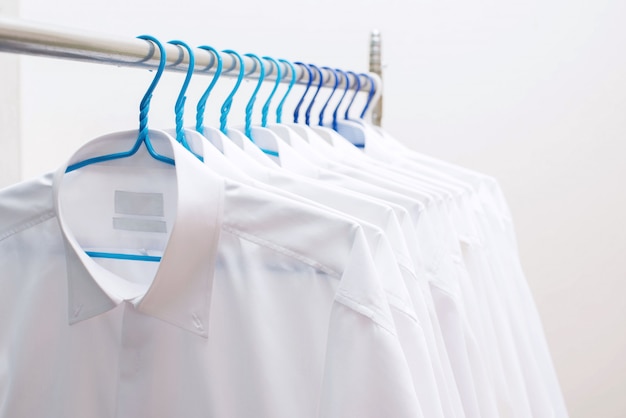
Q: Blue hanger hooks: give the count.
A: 13